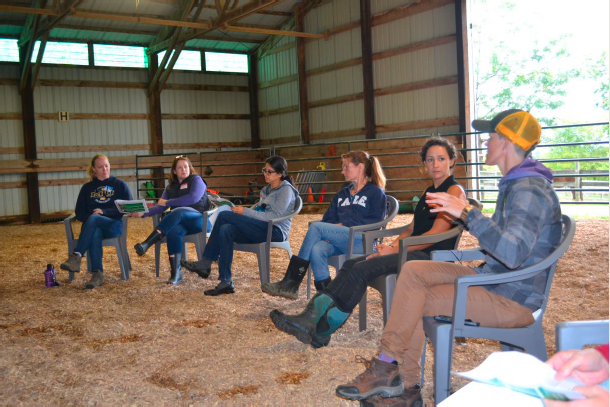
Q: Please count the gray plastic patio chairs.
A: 7